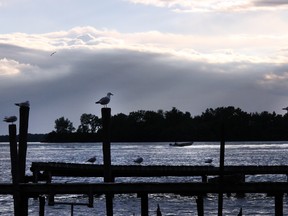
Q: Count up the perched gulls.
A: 6